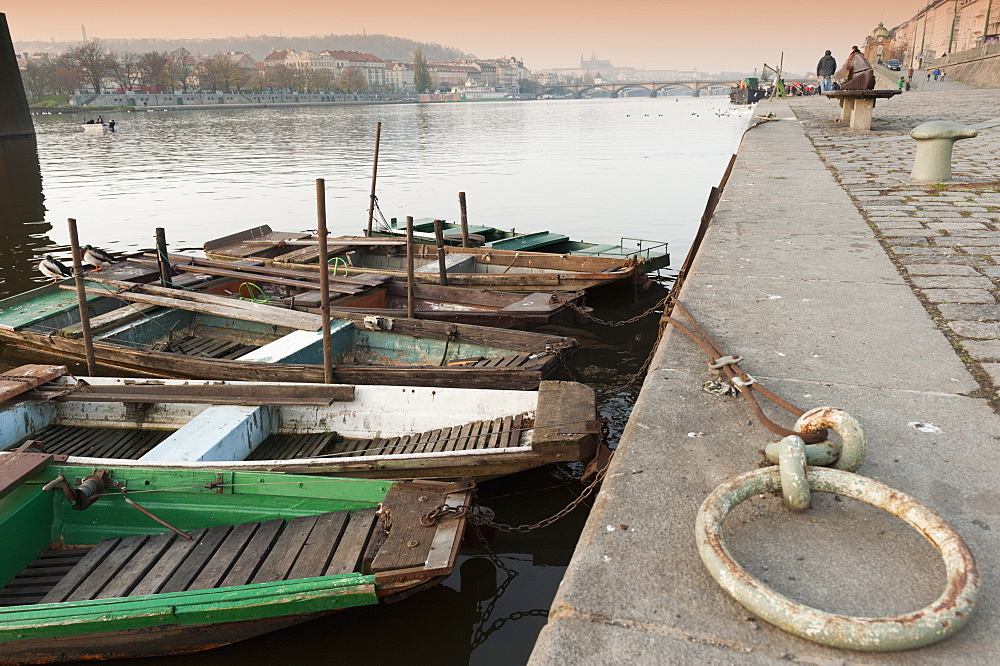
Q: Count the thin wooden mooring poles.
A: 7